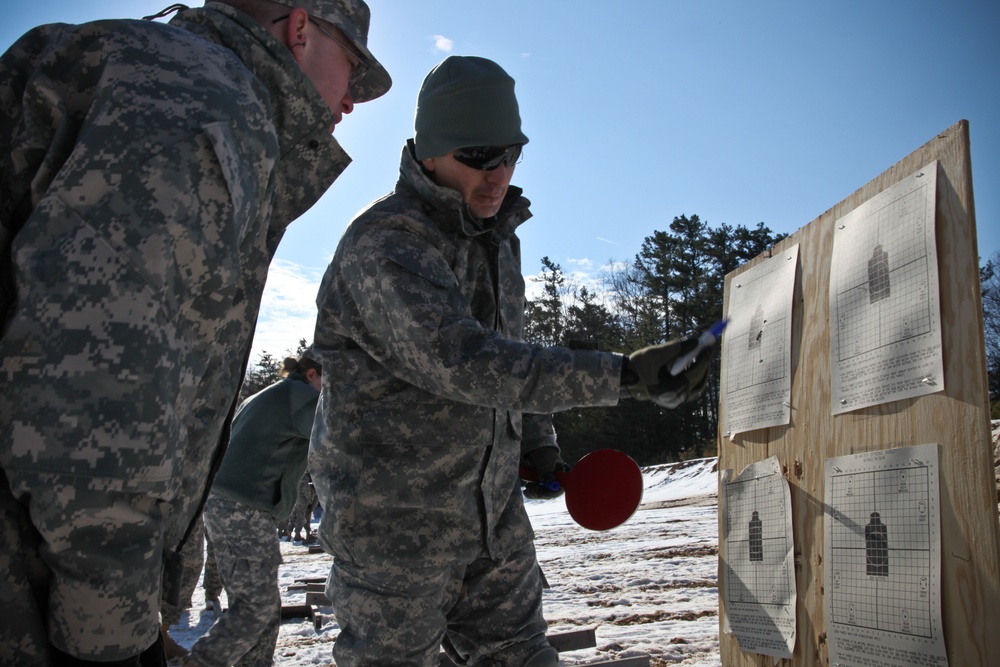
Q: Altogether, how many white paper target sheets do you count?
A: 4